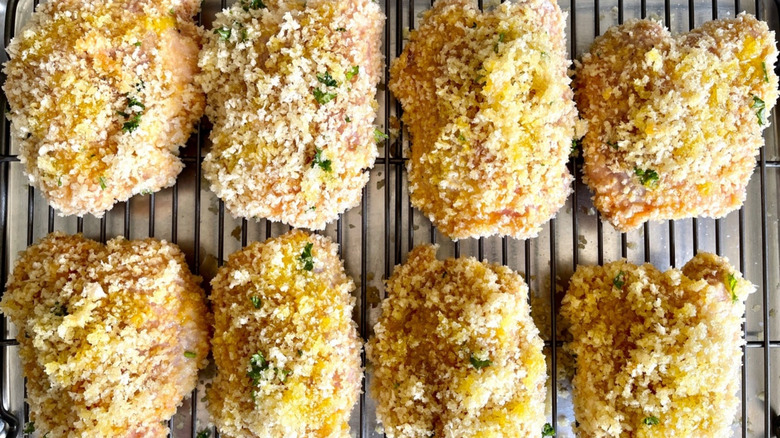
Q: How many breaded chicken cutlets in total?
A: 8